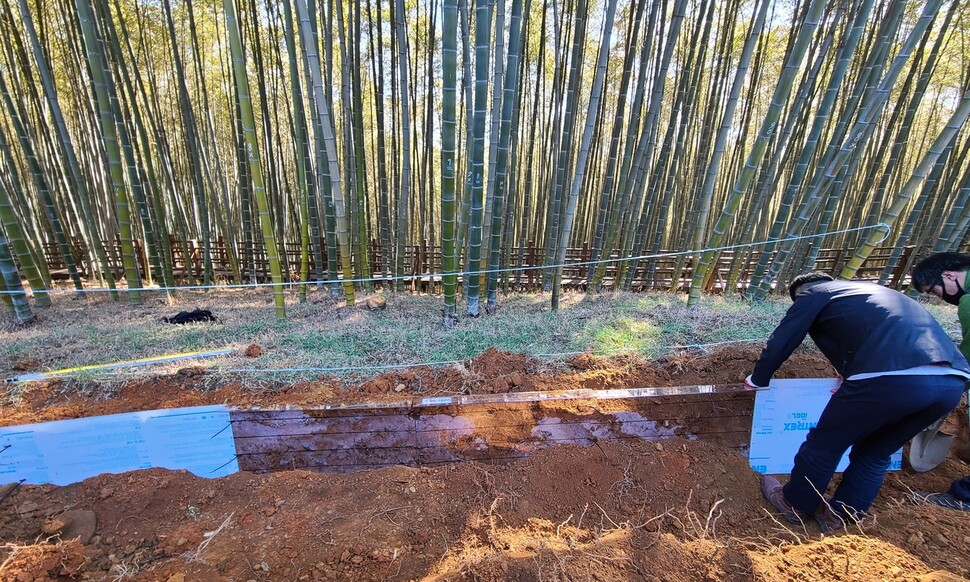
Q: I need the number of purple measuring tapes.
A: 0